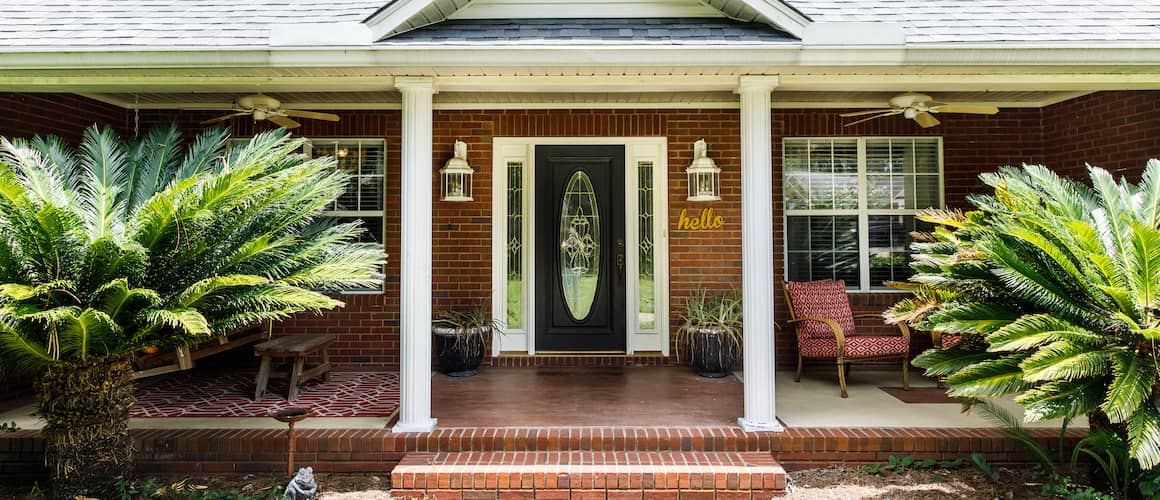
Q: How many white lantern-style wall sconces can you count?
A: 2